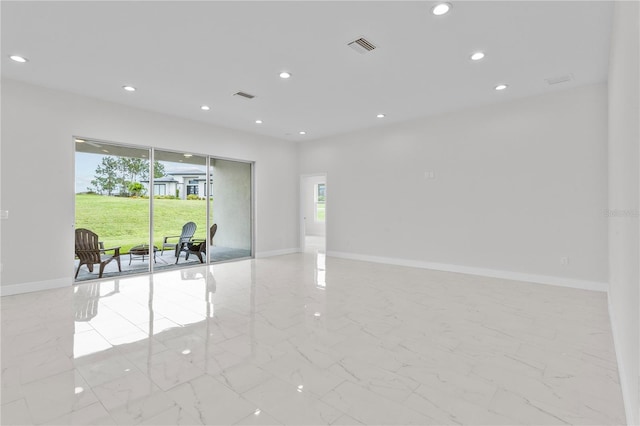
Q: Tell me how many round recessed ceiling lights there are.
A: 10